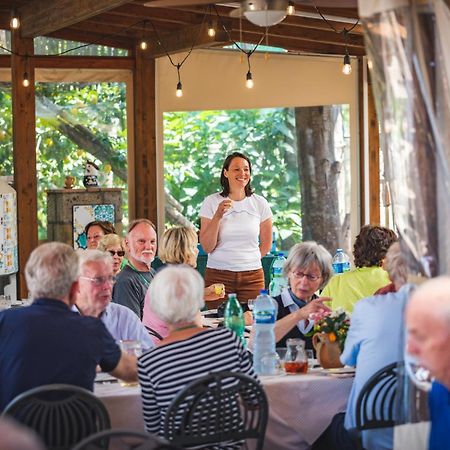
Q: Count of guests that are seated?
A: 11